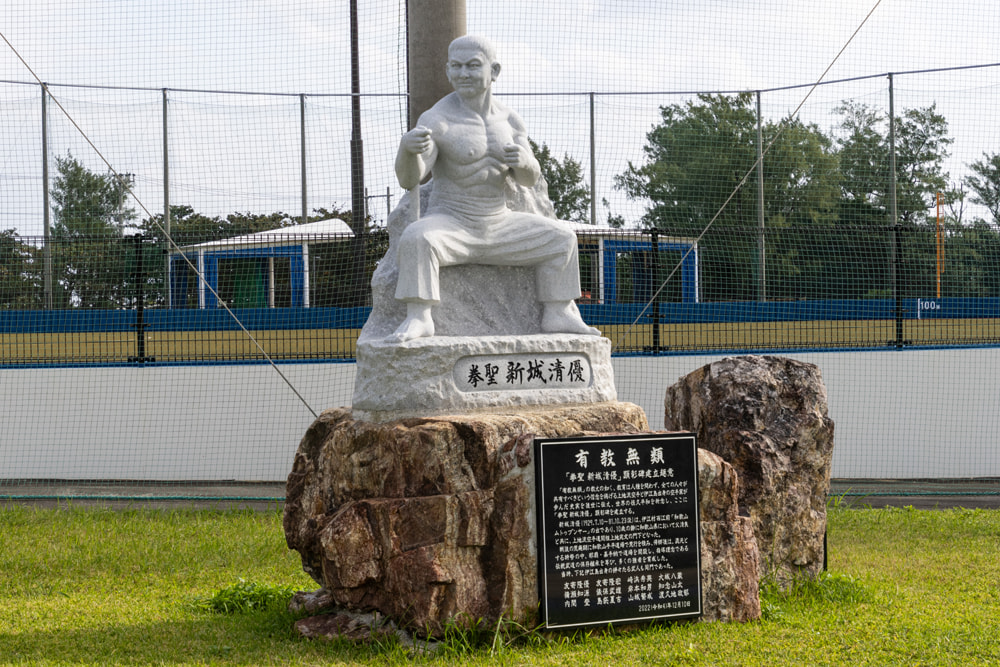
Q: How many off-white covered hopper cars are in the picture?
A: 0